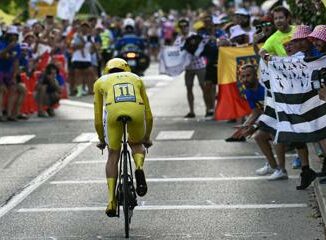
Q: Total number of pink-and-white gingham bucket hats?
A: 2